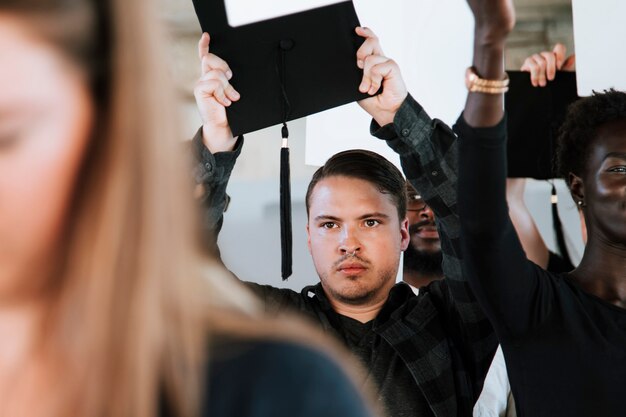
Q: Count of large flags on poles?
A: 0